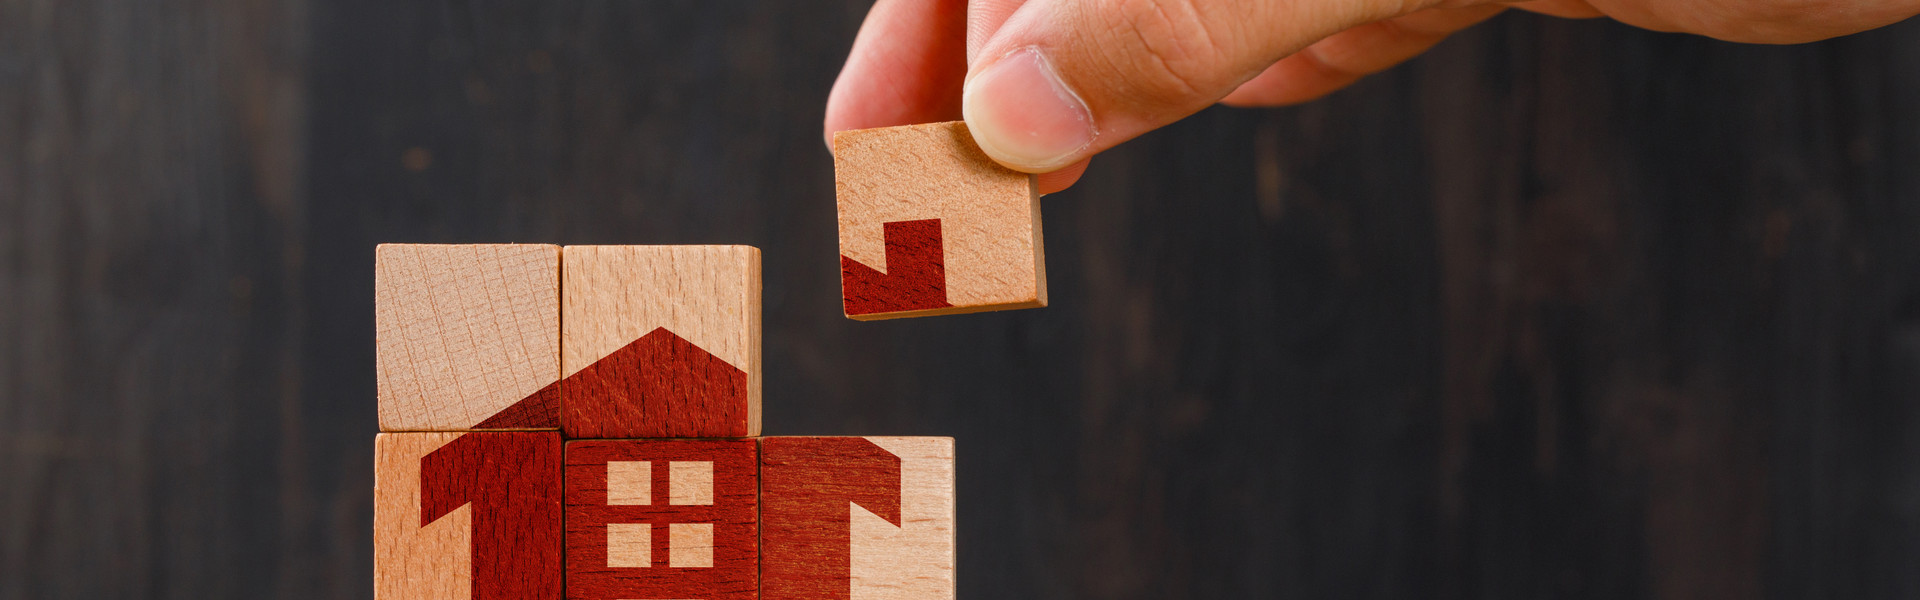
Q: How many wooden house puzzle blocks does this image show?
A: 6